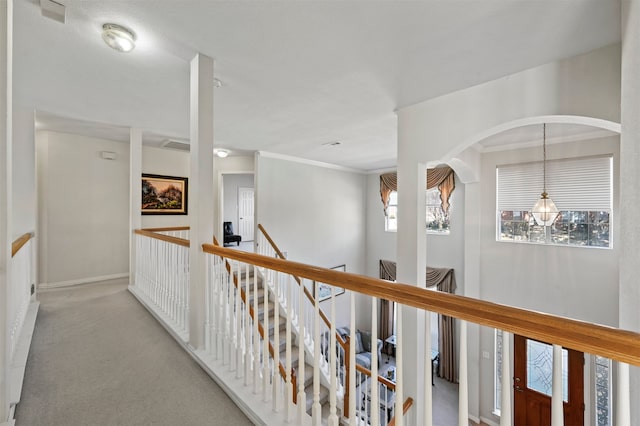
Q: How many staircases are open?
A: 1